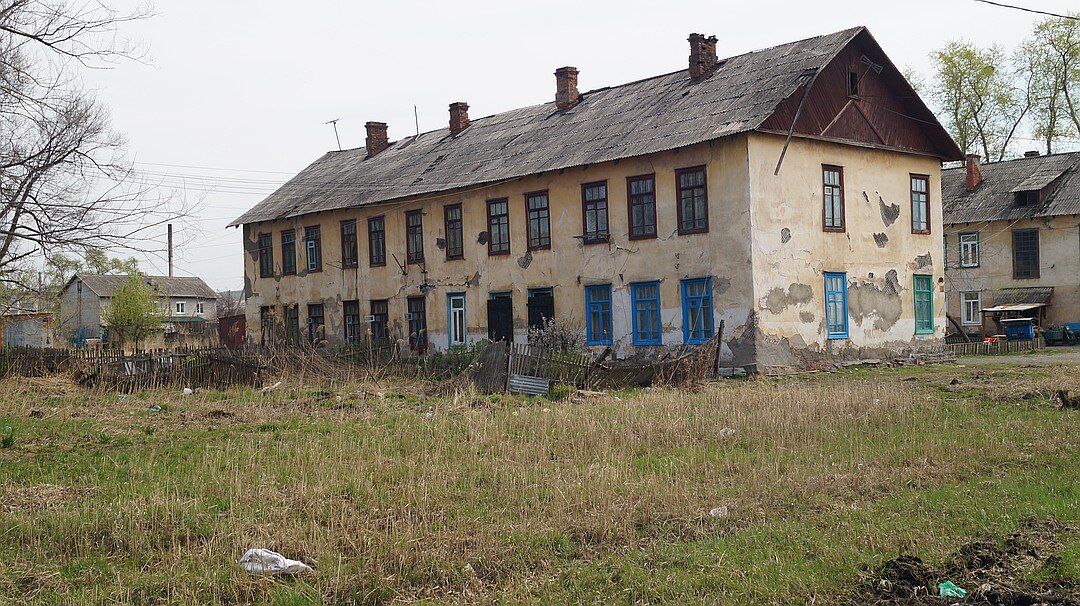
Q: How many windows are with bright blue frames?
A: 4